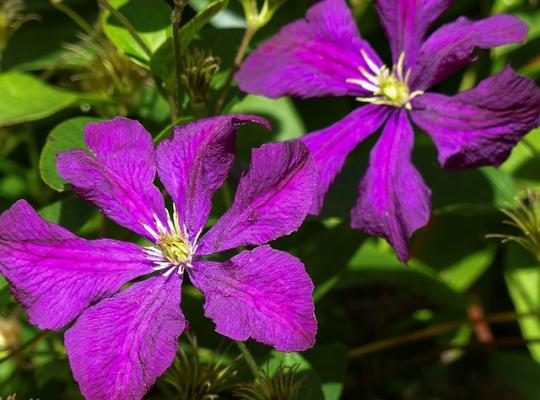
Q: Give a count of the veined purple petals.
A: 12